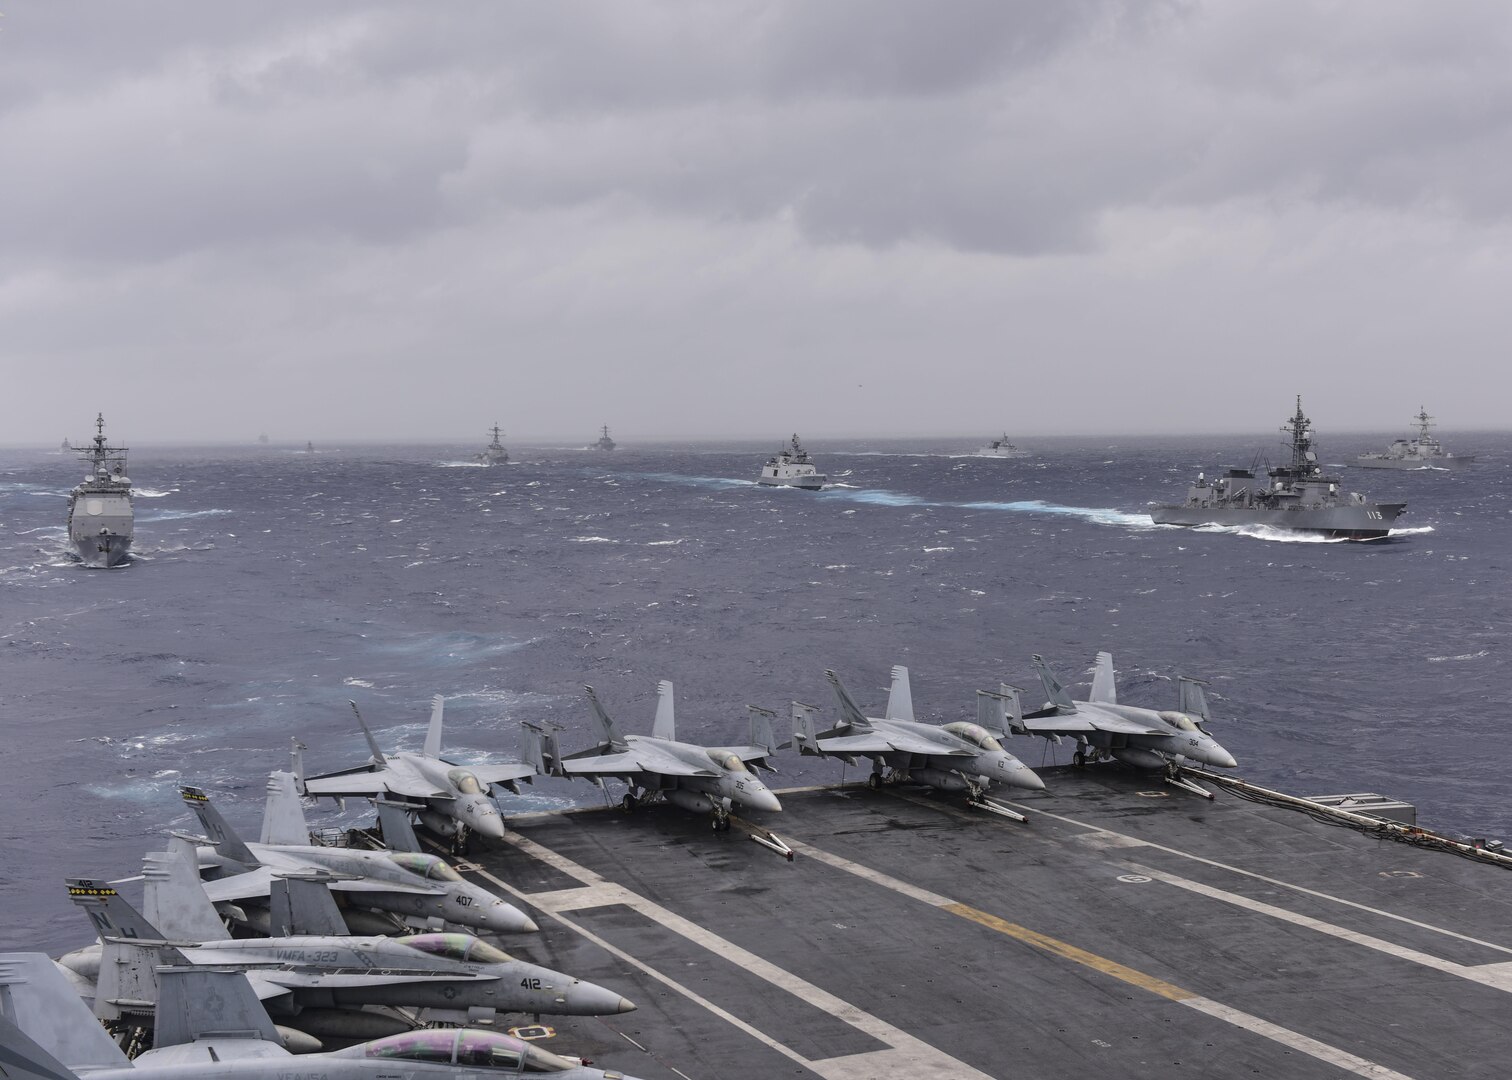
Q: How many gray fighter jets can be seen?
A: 7